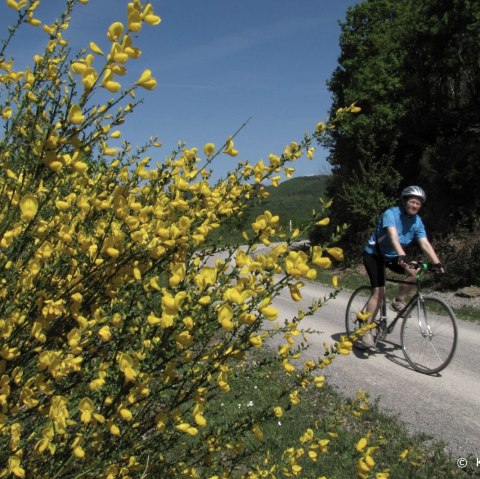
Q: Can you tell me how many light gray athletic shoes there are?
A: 2